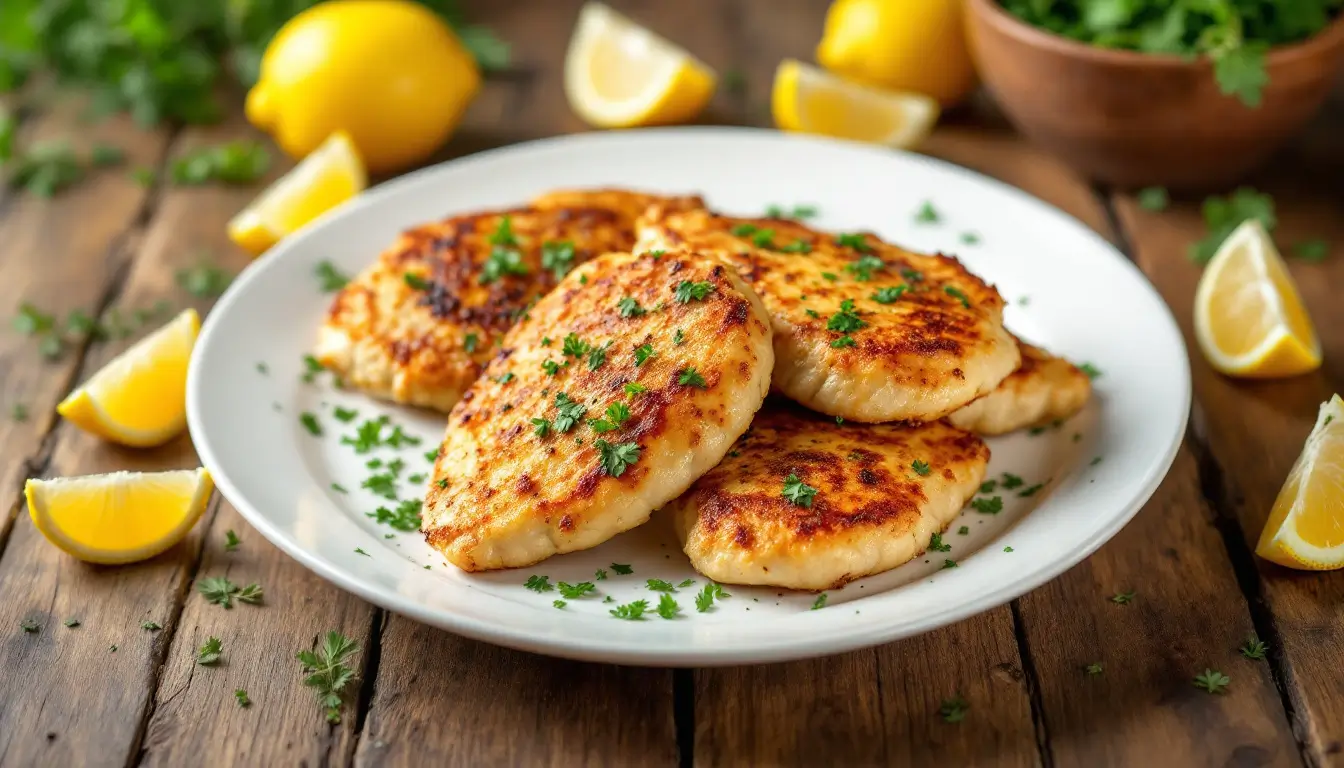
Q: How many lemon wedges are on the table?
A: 7